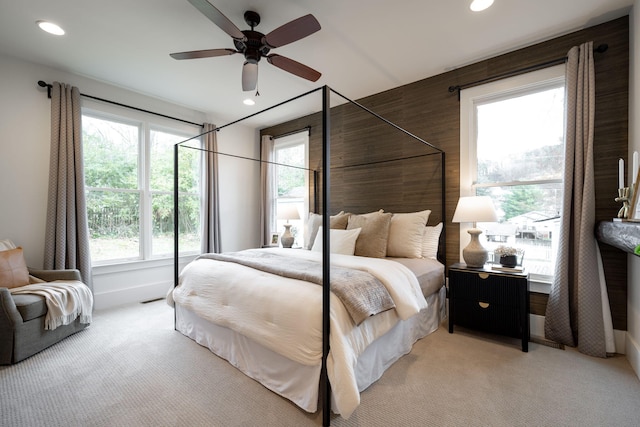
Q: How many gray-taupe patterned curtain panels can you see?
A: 4